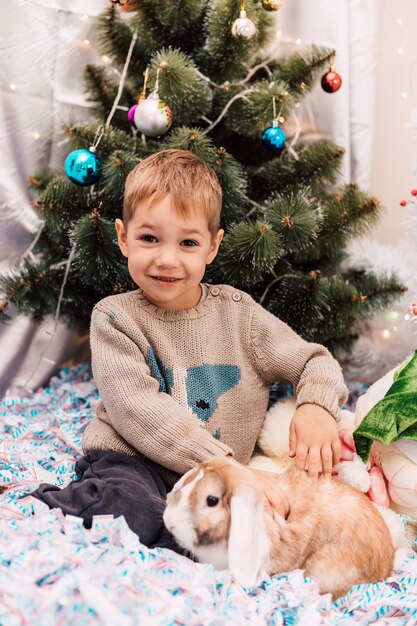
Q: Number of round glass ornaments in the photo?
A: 7